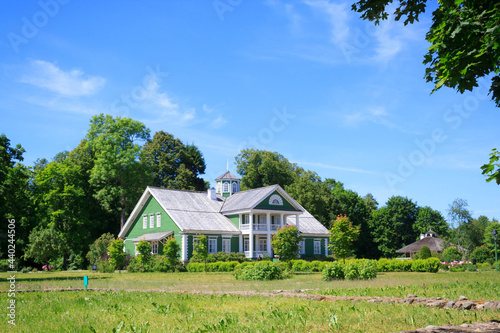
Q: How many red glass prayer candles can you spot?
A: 0